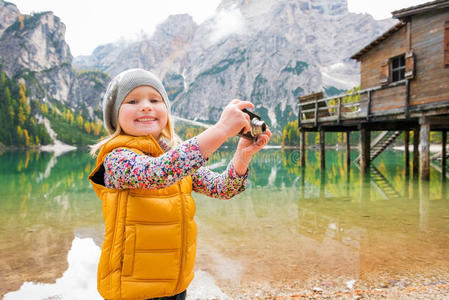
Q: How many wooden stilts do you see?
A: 8